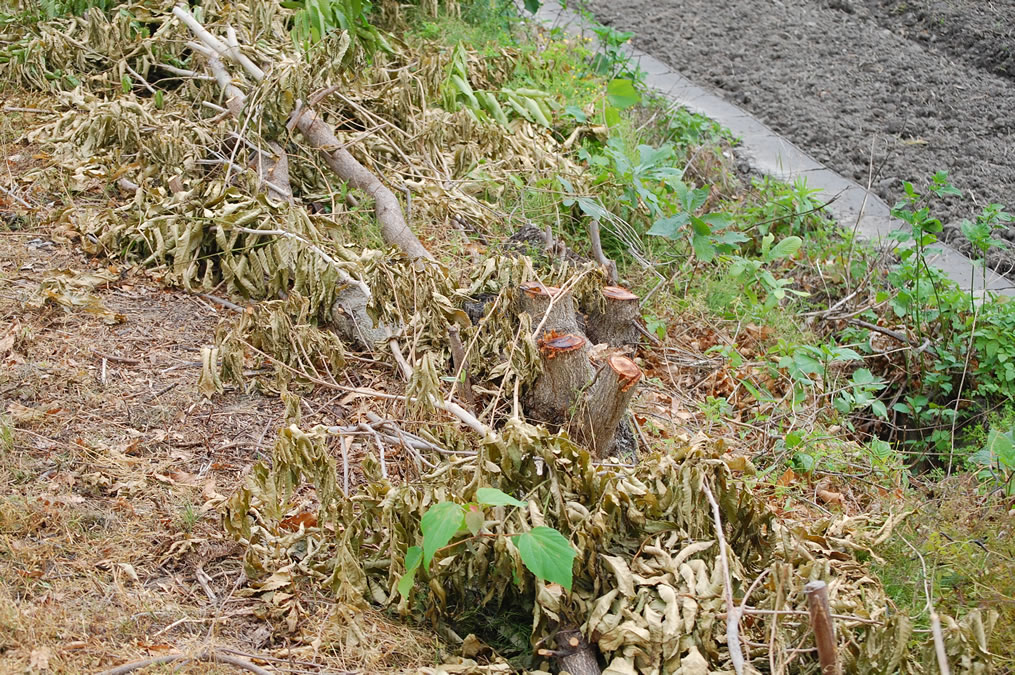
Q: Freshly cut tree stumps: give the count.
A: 4